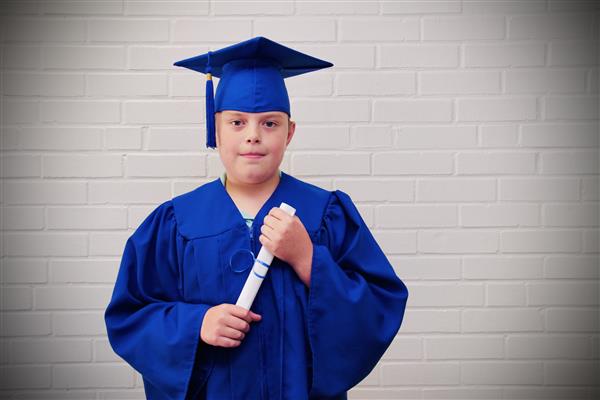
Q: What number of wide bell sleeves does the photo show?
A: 2